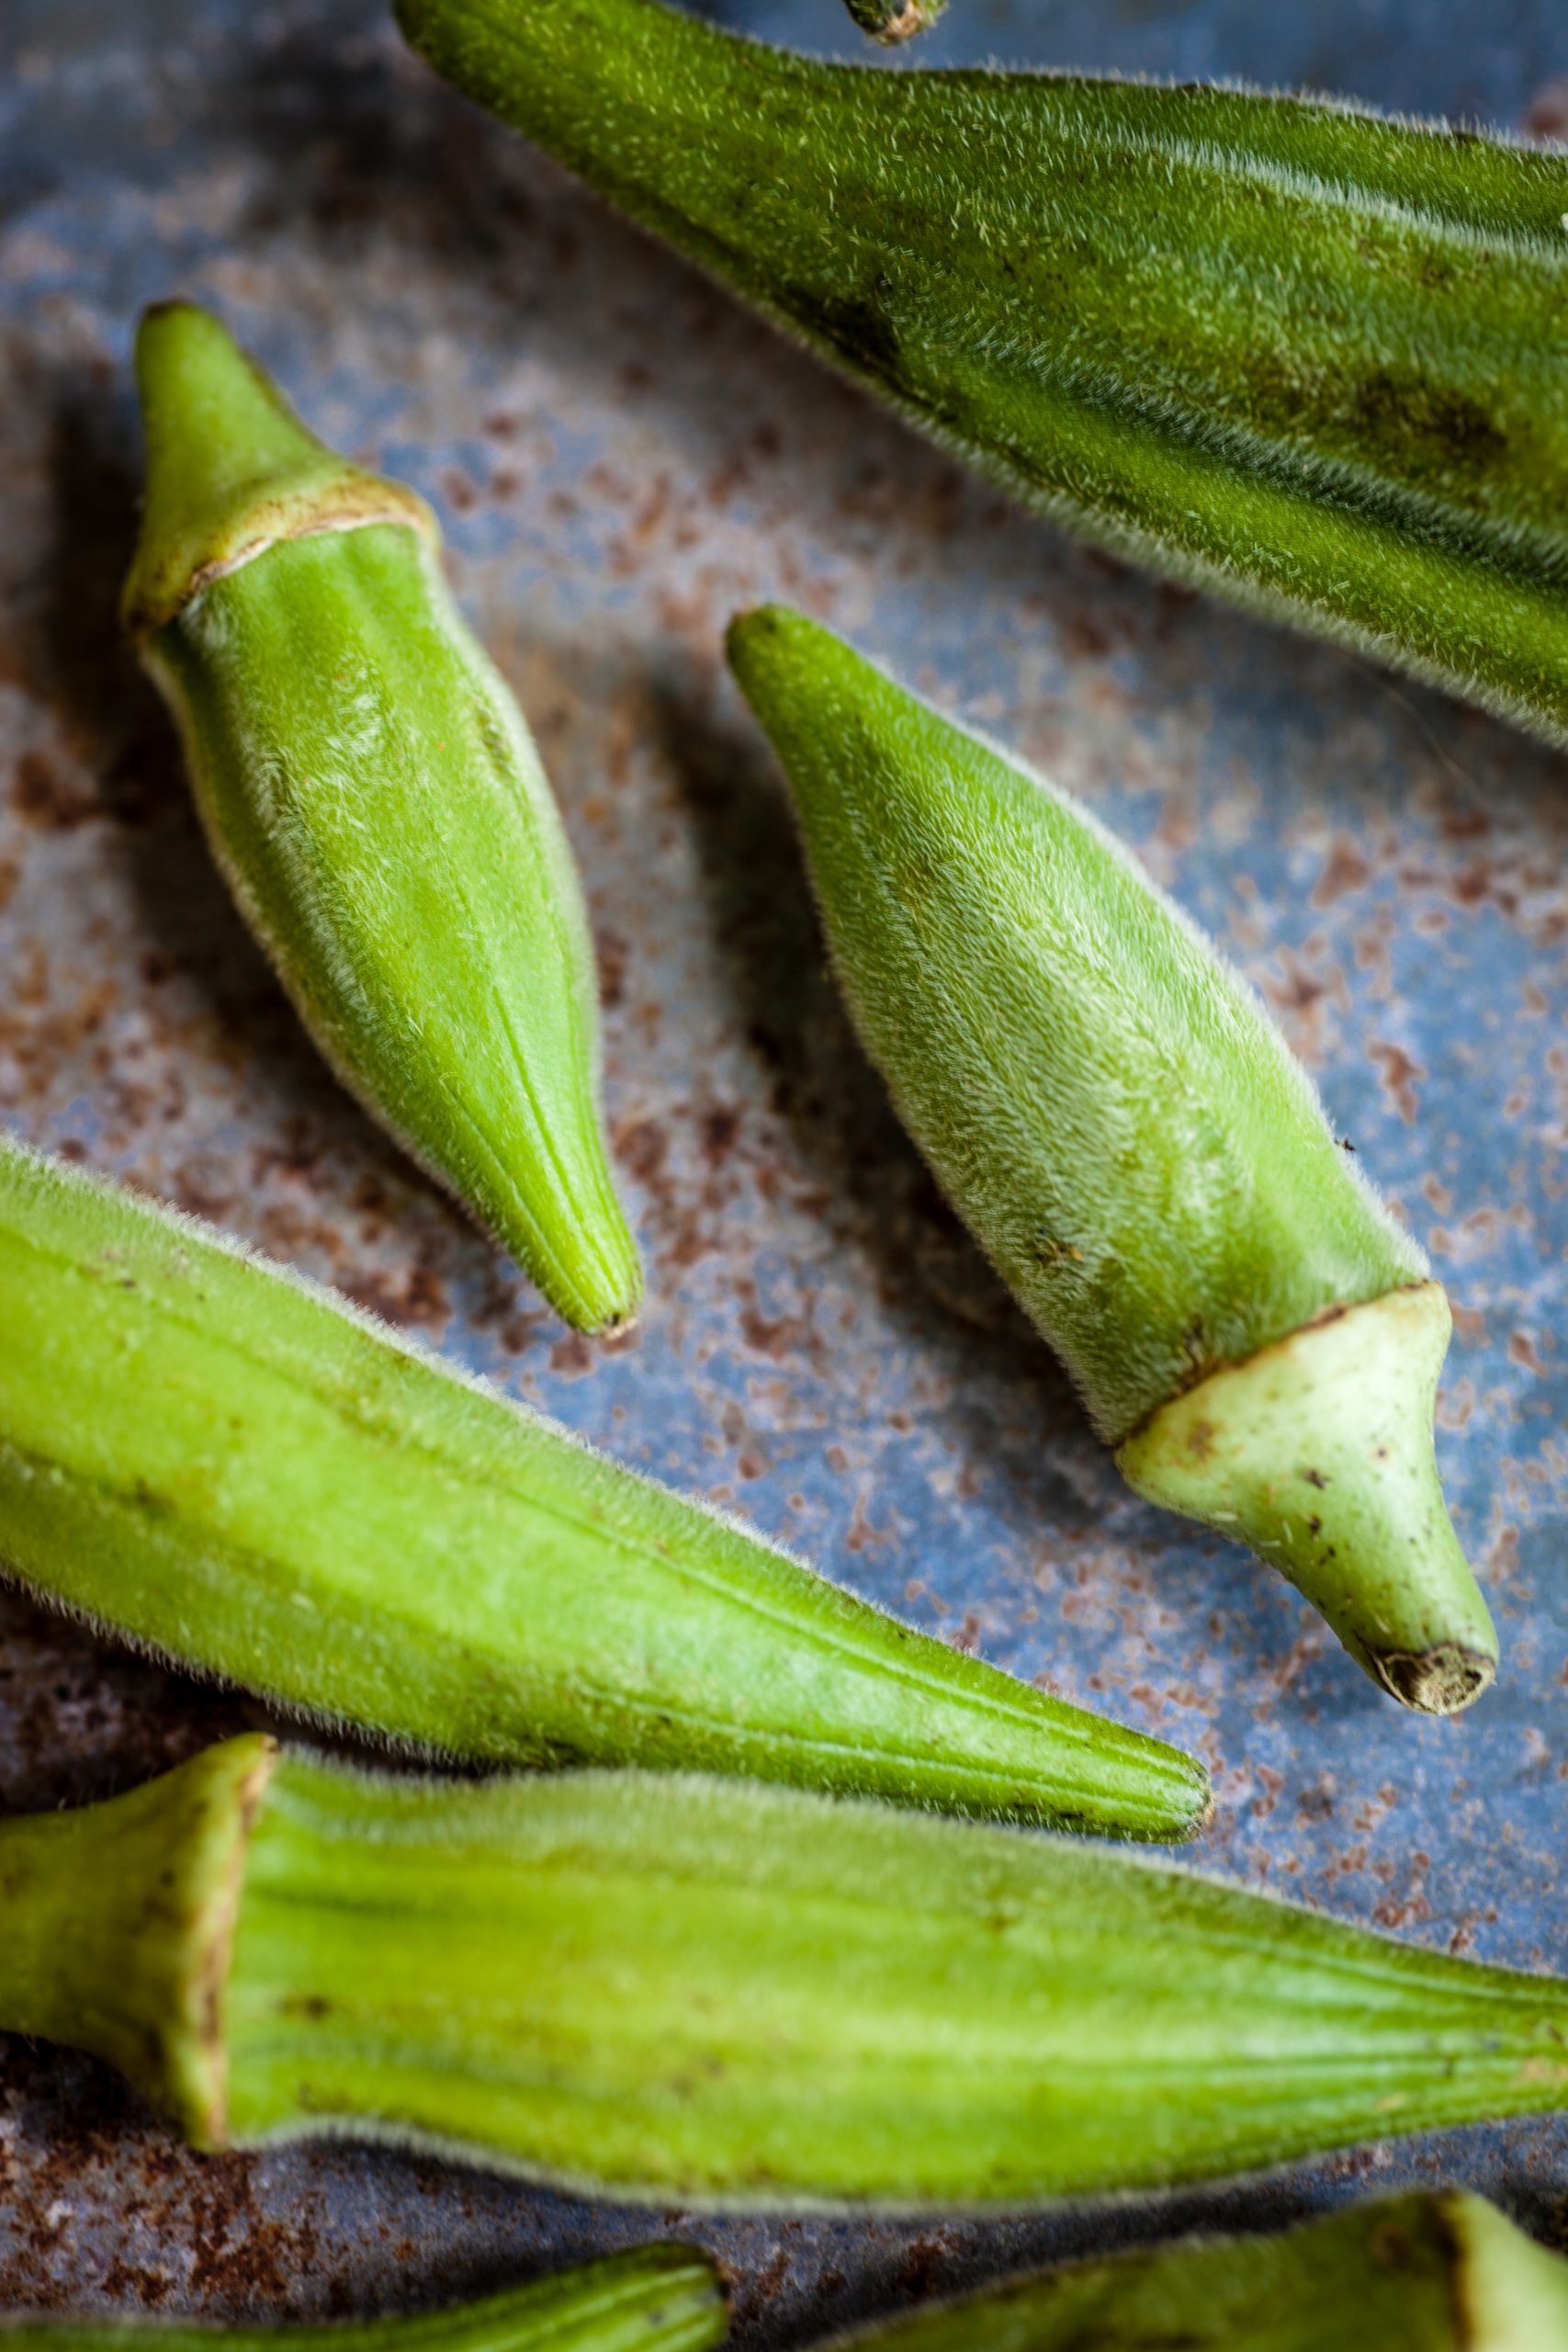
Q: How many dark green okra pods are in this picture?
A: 1